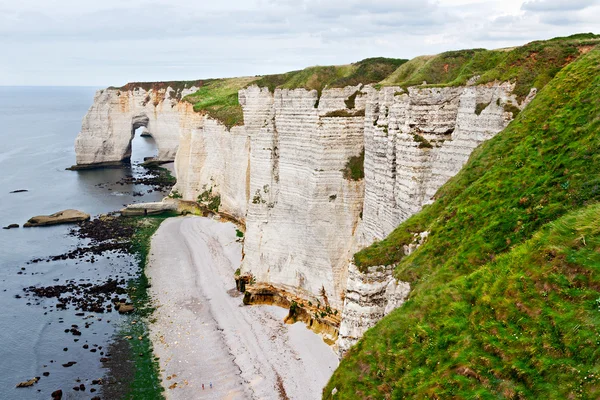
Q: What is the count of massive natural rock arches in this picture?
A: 1